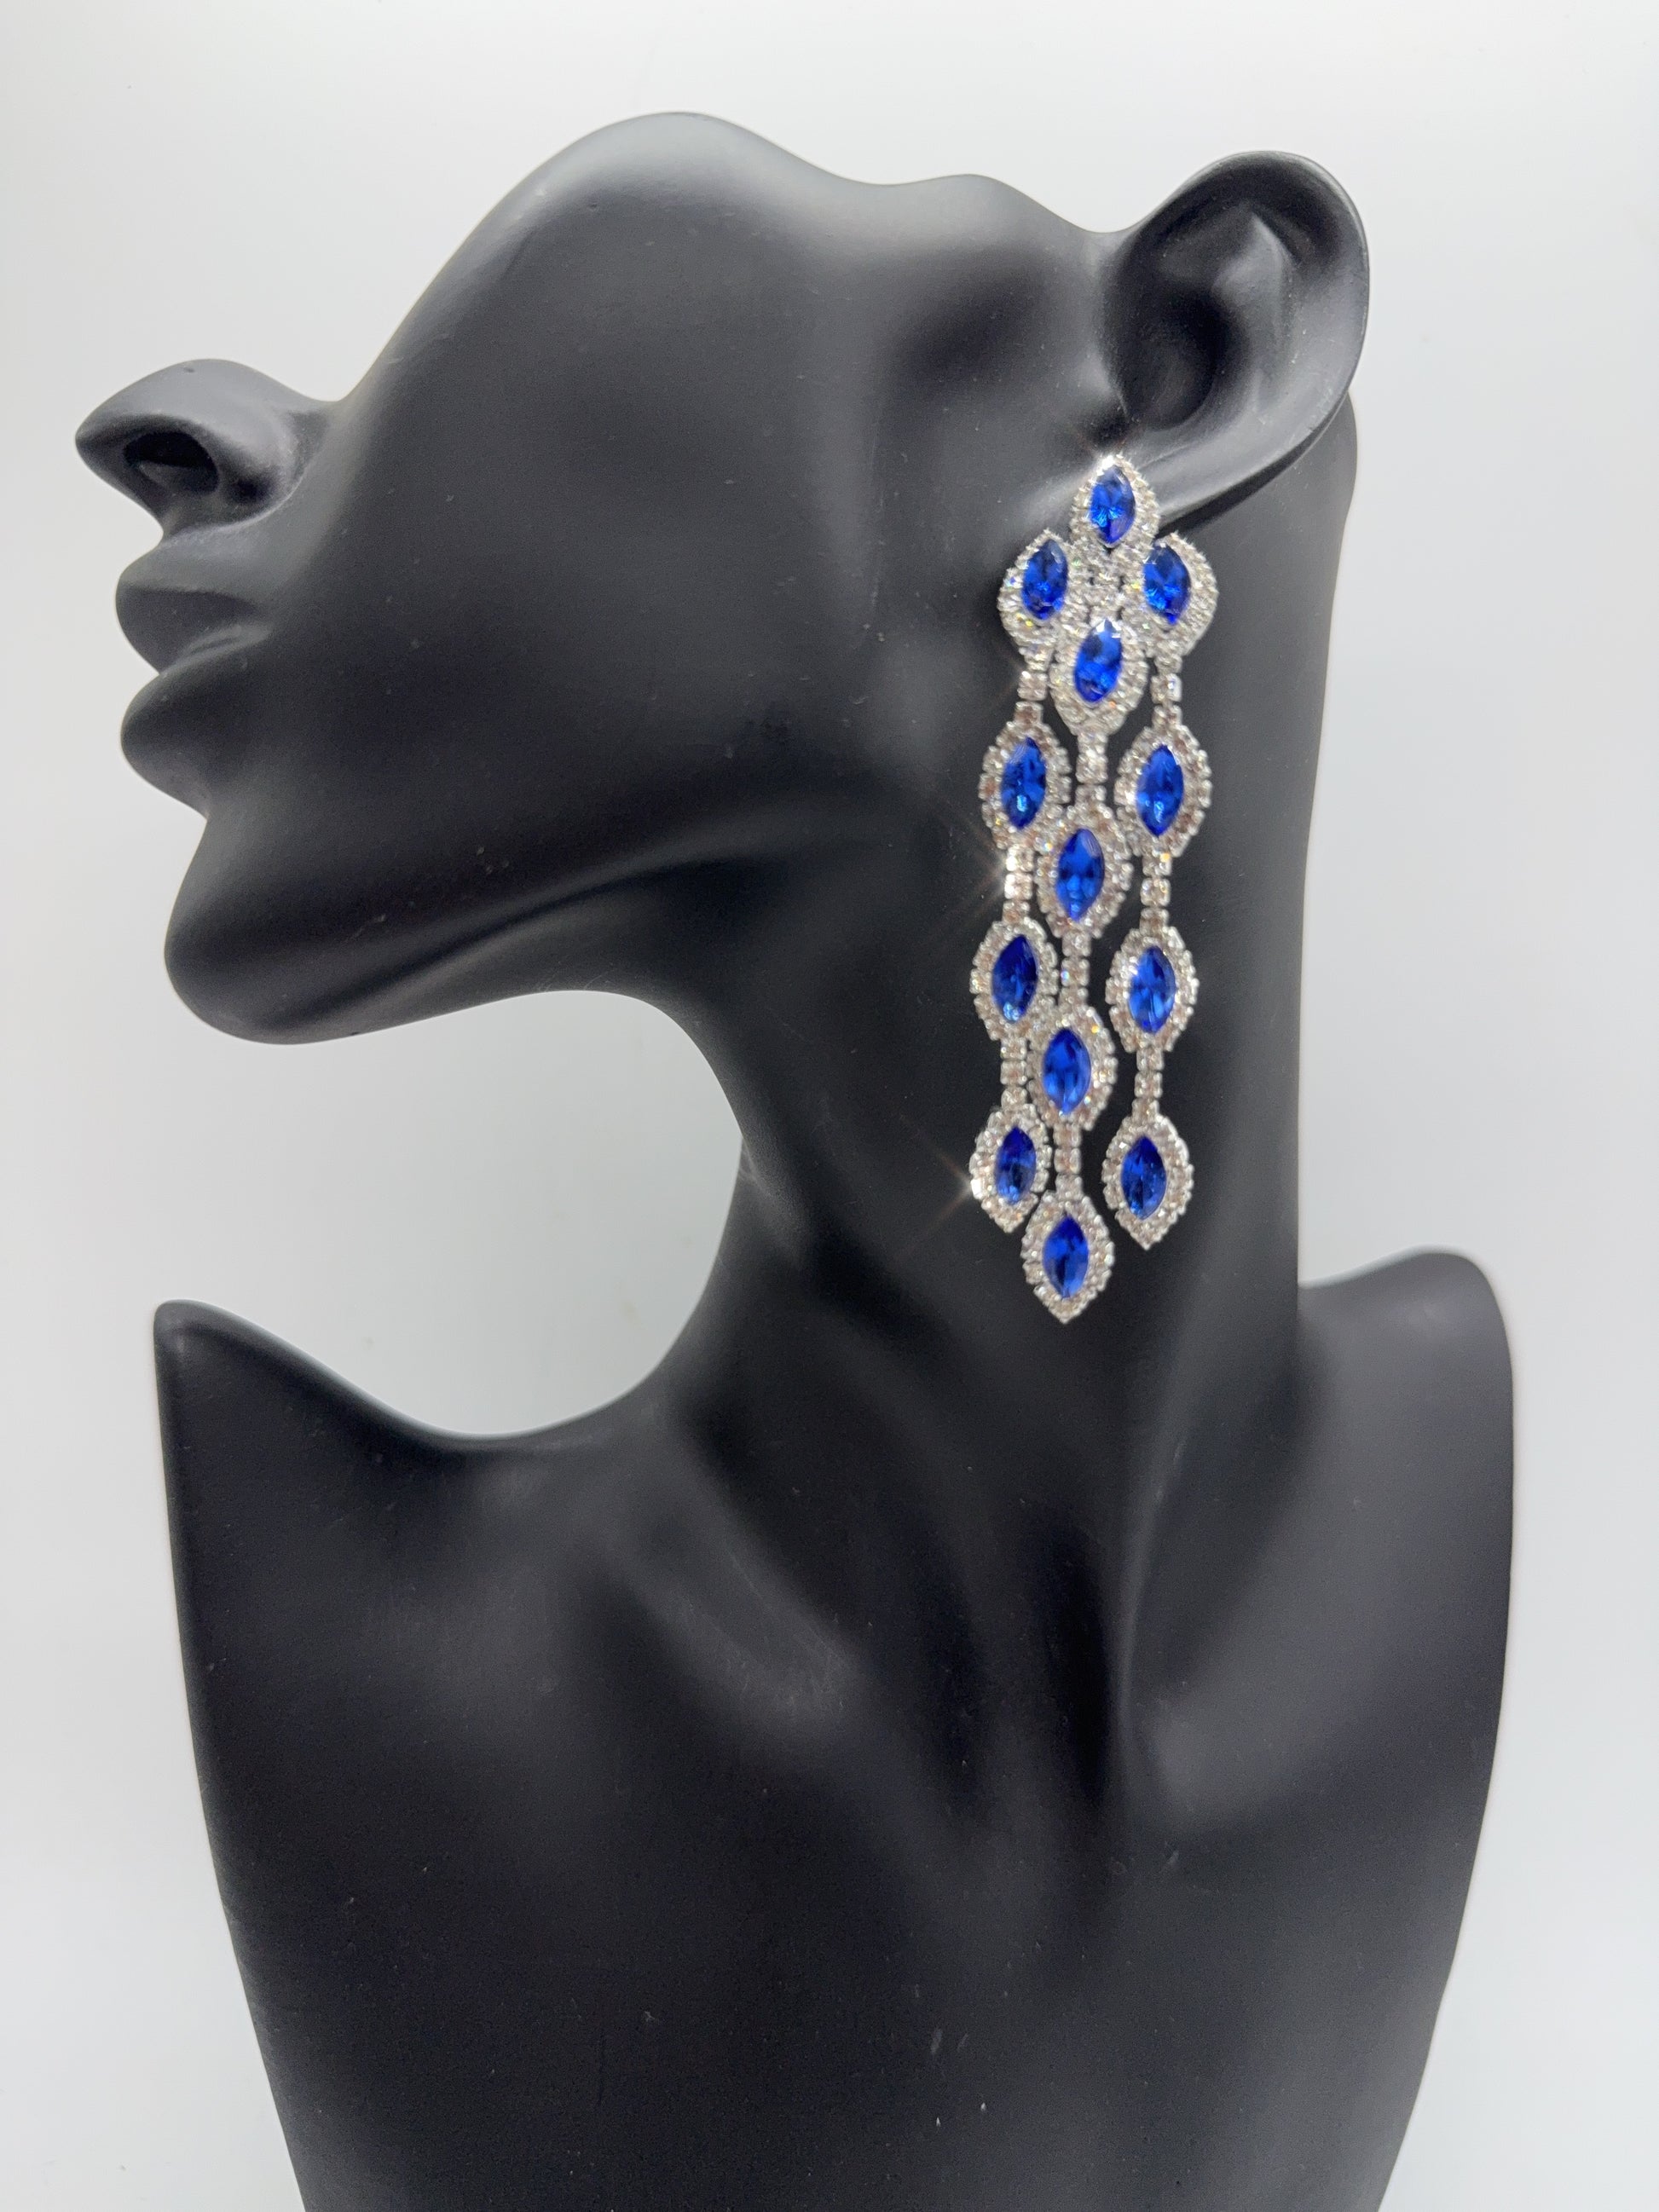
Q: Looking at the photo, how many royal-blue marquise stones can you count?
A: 13